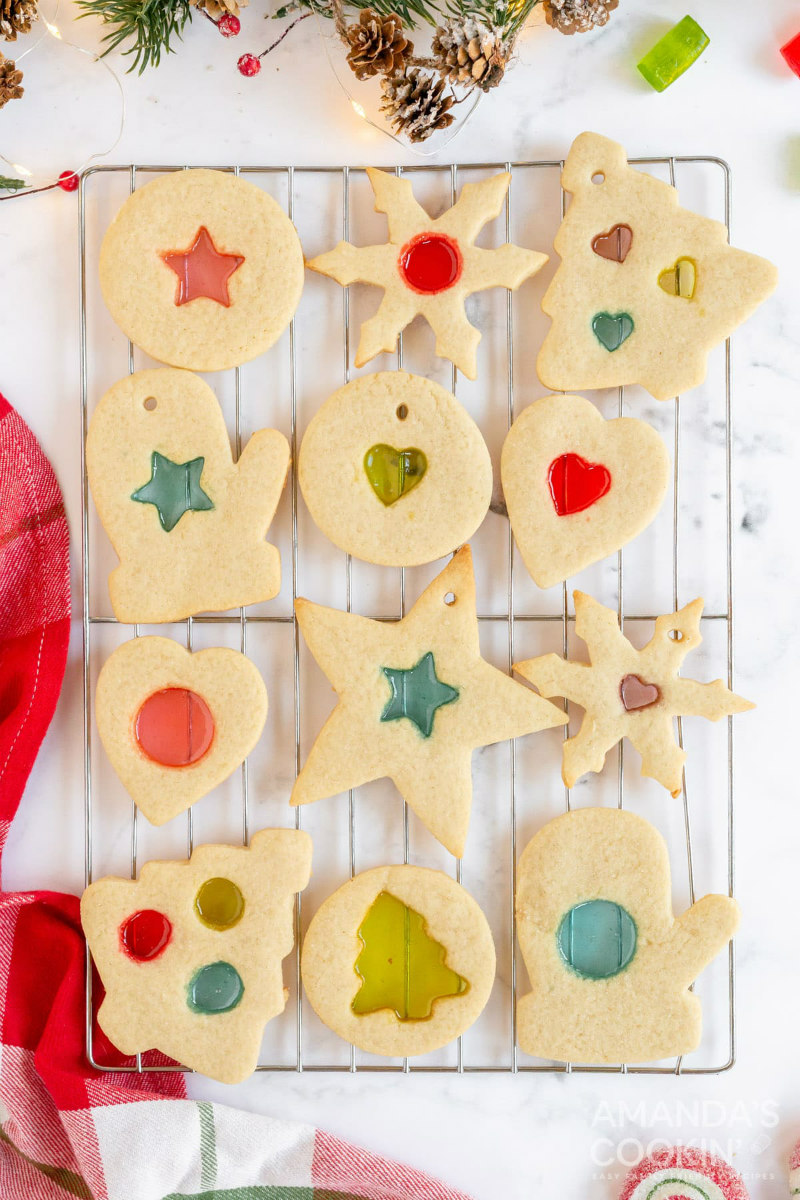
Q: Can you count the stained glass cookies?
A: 12